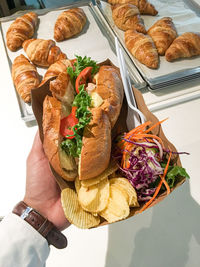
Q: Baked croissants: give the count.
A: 10